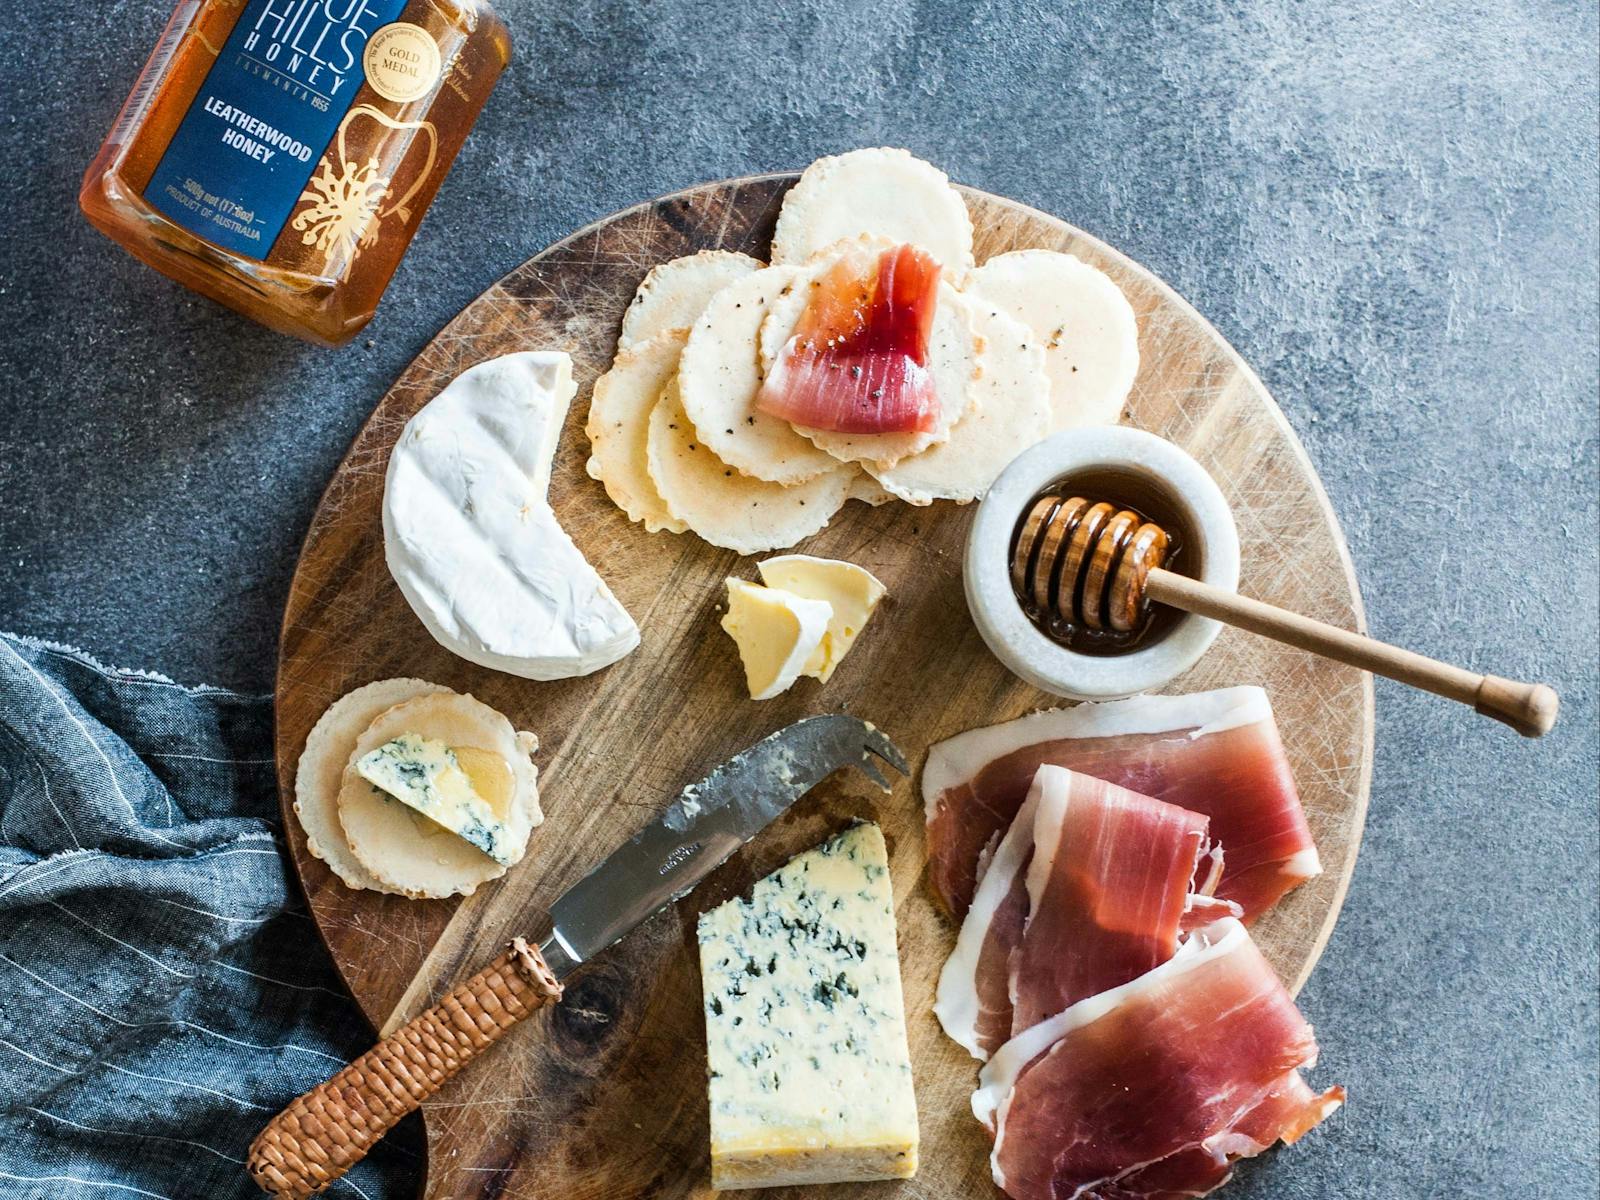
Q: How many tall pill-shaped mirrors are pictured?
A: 0